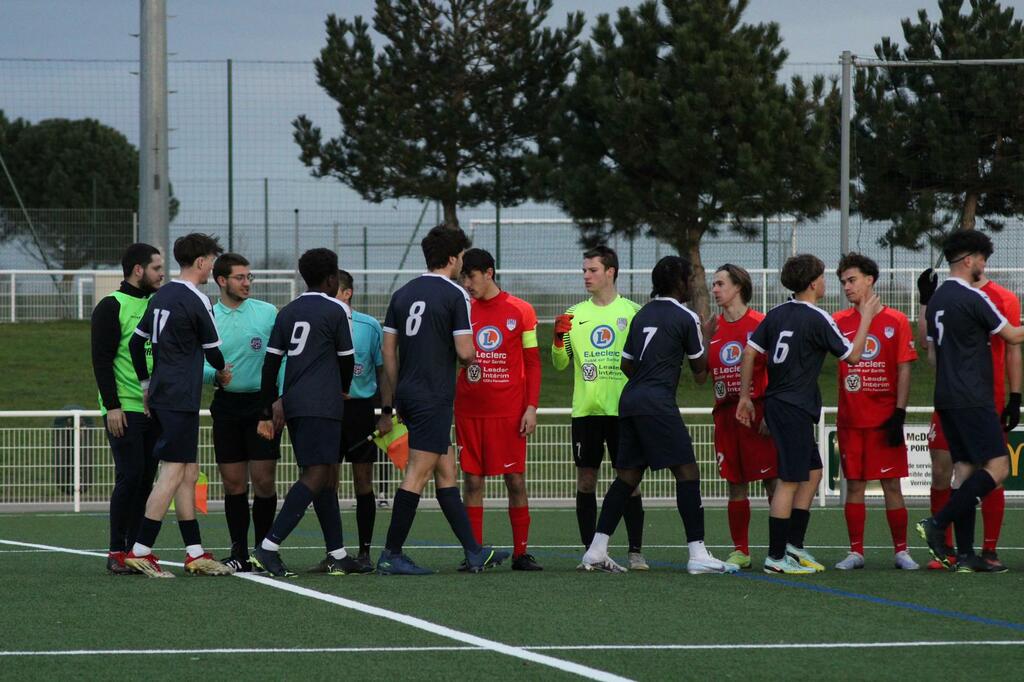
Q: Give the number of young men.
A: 14